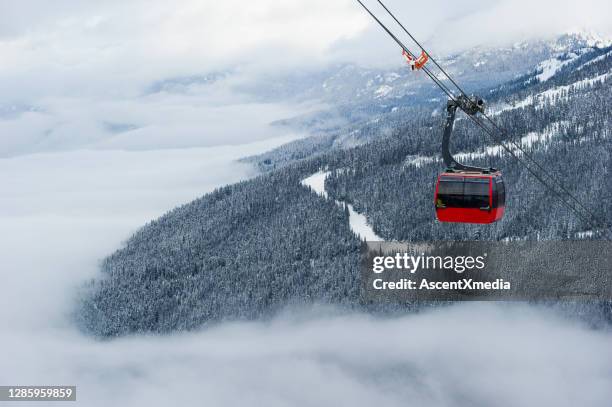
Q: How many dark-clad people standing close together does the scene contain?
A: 0